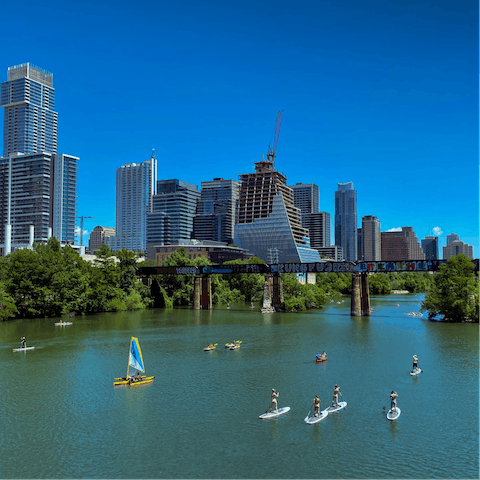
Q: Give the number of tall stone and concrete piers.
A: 3